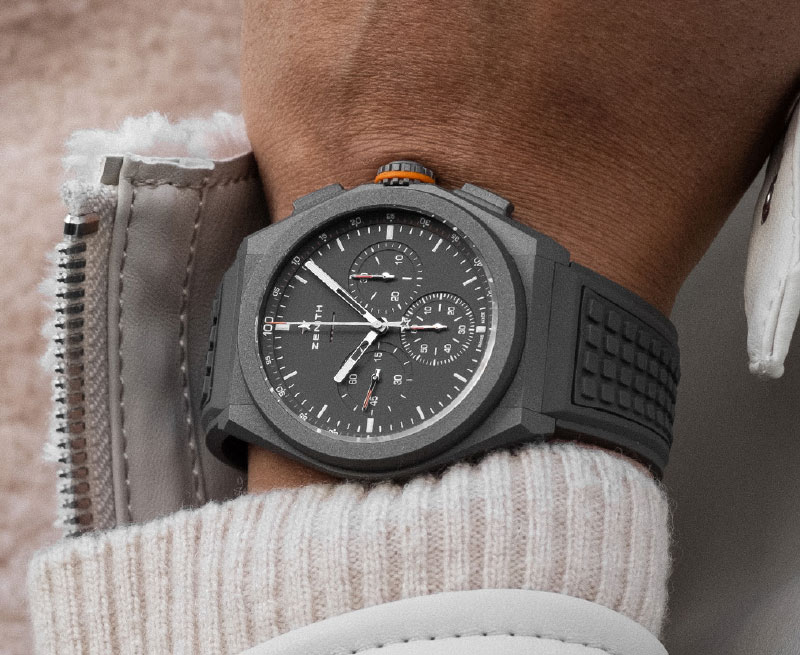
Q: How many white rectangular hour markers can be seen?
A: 12